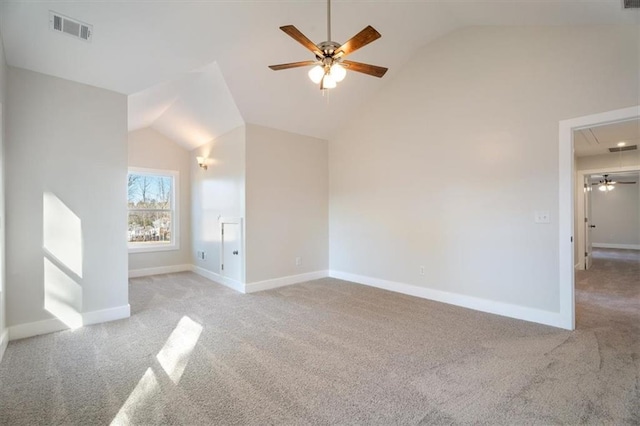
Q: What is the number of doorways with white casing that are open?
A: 2